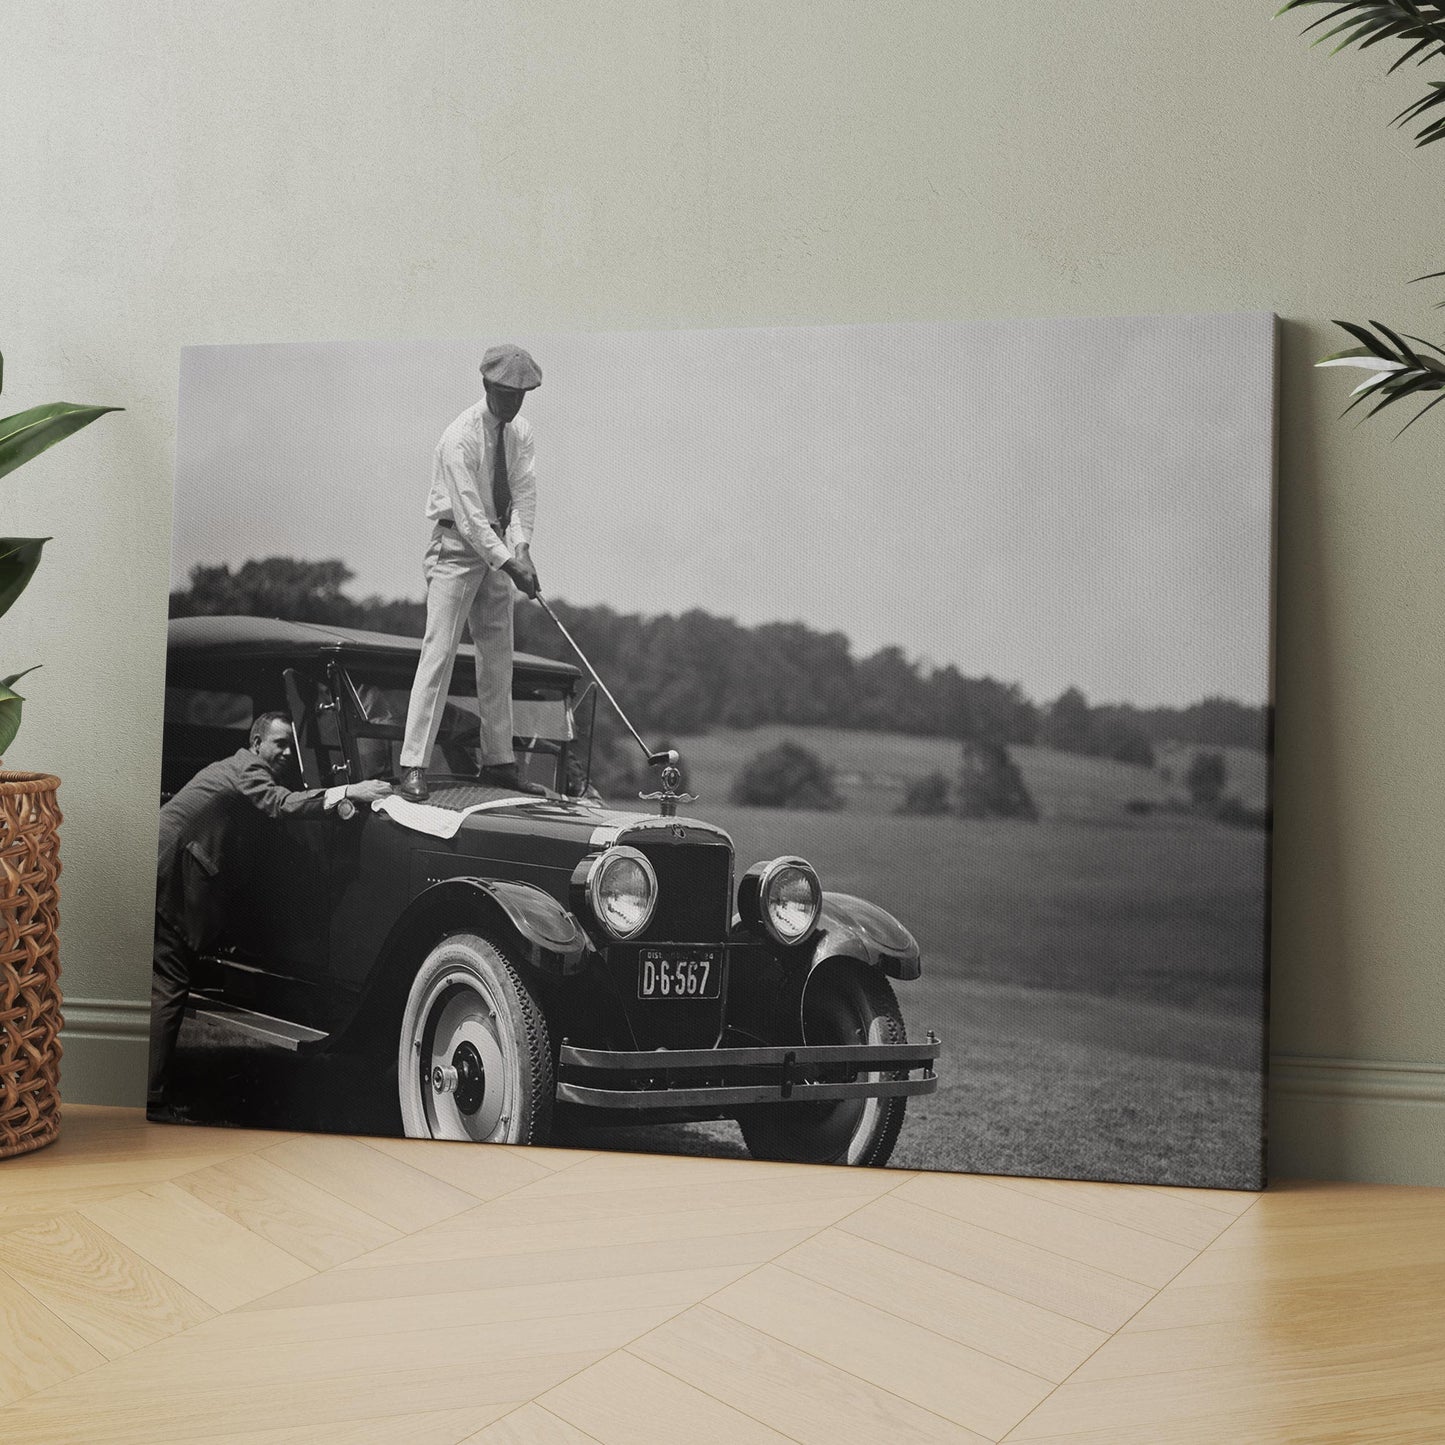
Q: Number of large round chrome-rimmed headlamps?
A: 2